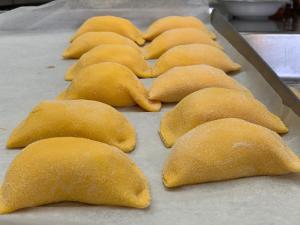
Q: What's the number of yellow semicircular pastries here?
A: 12